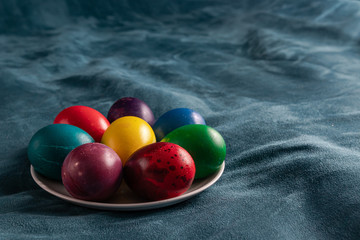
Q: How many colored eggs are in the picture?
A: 8